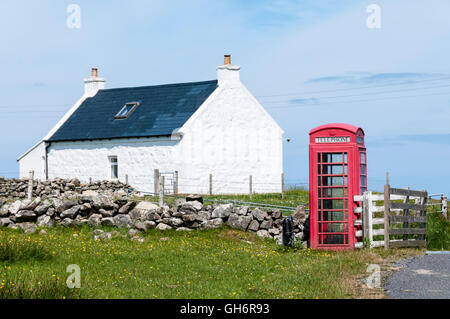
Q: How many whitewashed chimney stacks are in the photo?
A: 2